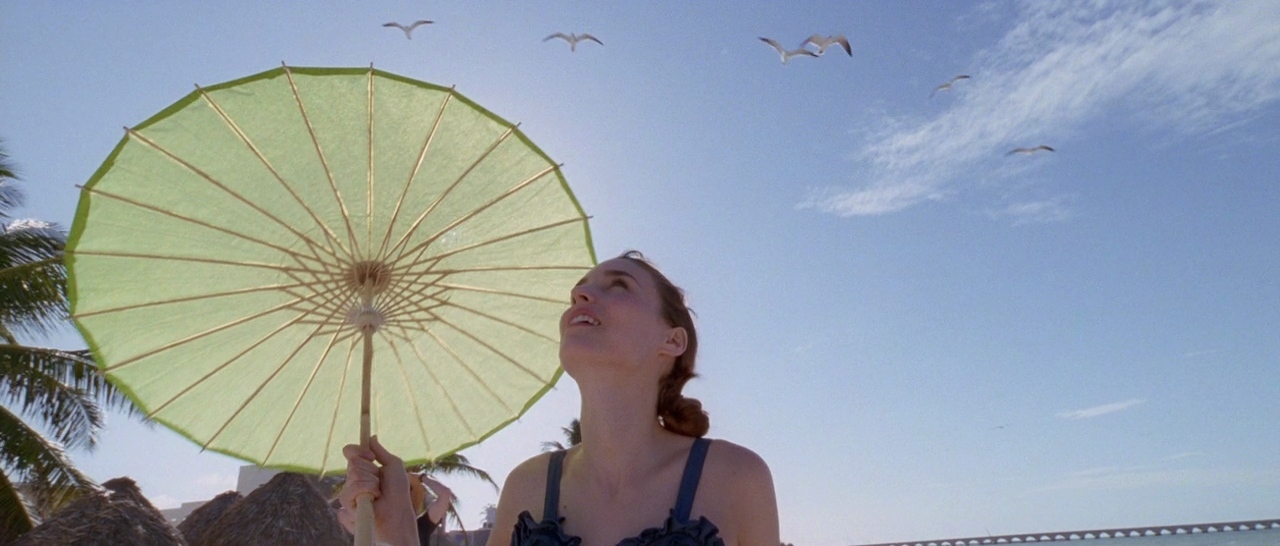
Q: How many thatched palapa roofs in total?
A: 3